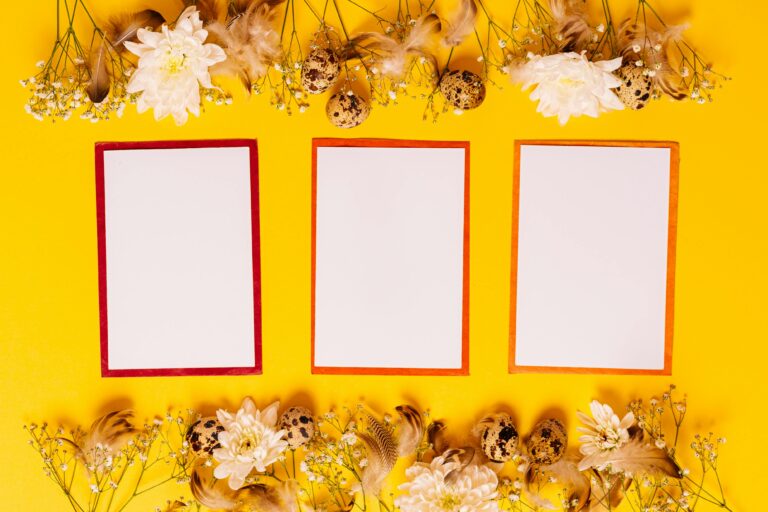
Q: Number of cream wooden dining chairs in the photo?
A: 0